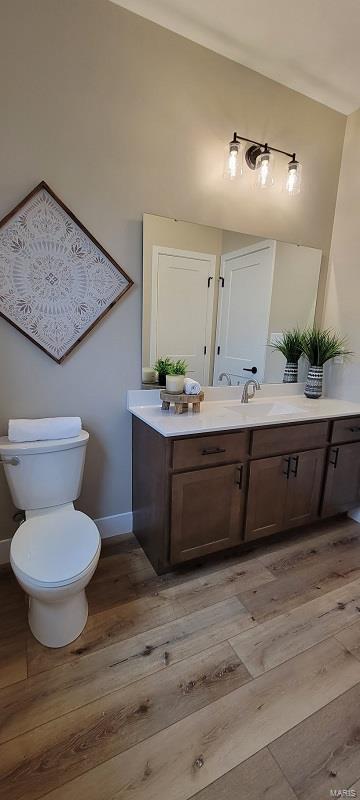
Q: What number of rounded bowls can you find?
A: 1